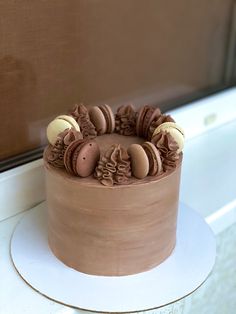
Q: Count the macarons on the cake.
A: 6